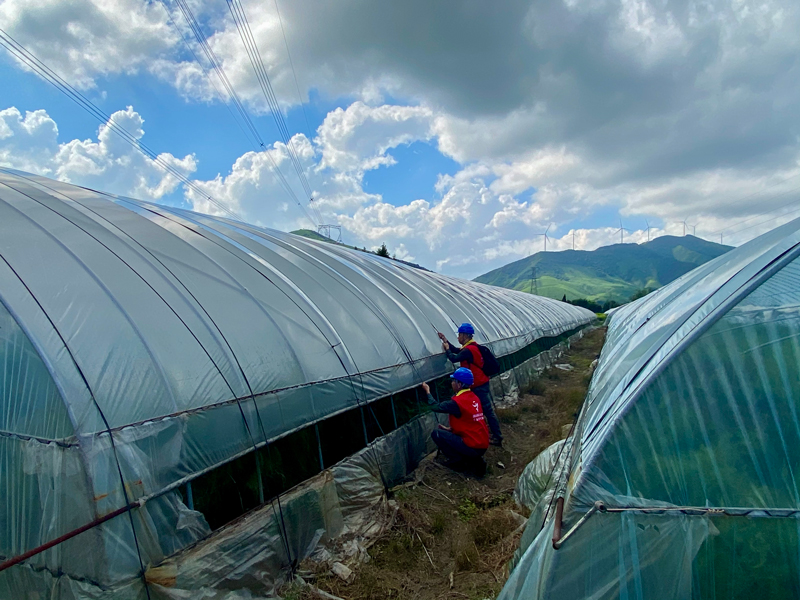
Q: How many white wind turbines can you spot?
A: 7